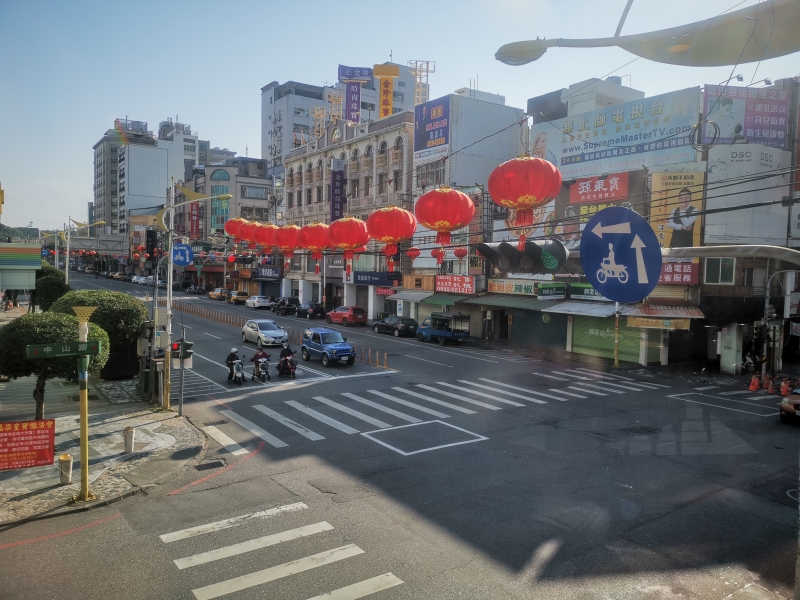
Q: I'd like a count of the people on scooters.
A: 3